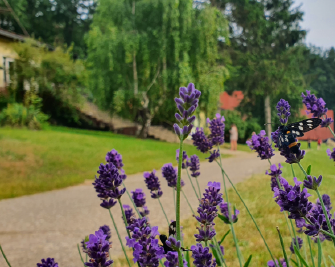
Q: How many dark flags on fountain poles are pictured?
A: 0